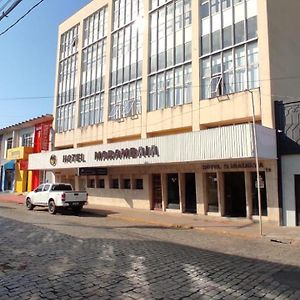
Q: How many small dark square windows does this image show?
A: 5